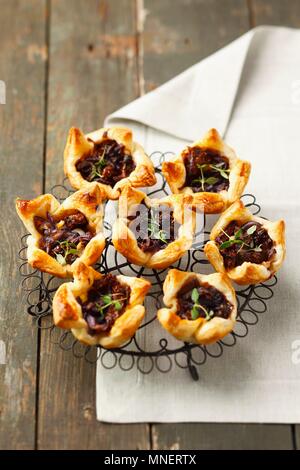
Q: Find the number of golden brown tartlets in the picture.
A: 7